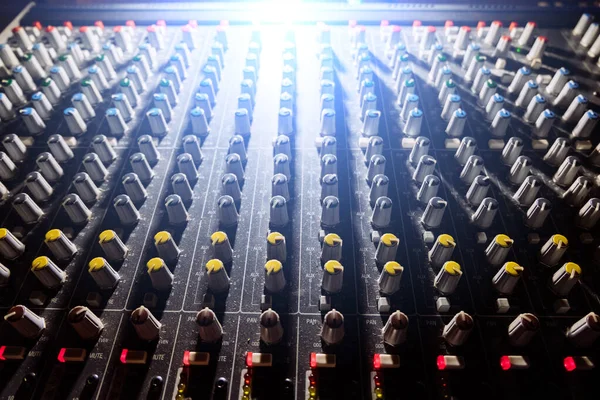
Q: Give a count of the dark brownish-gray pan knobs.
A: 10